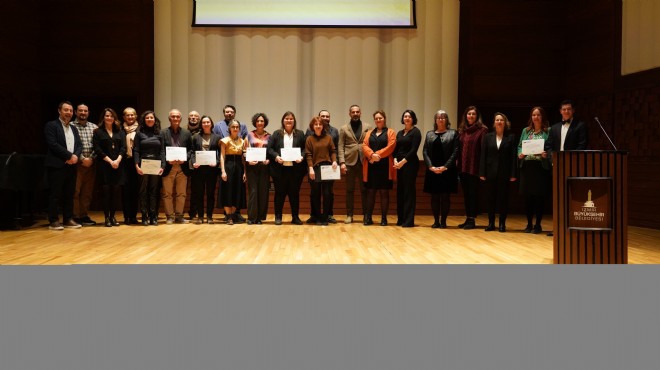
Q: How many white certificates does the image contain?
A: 7